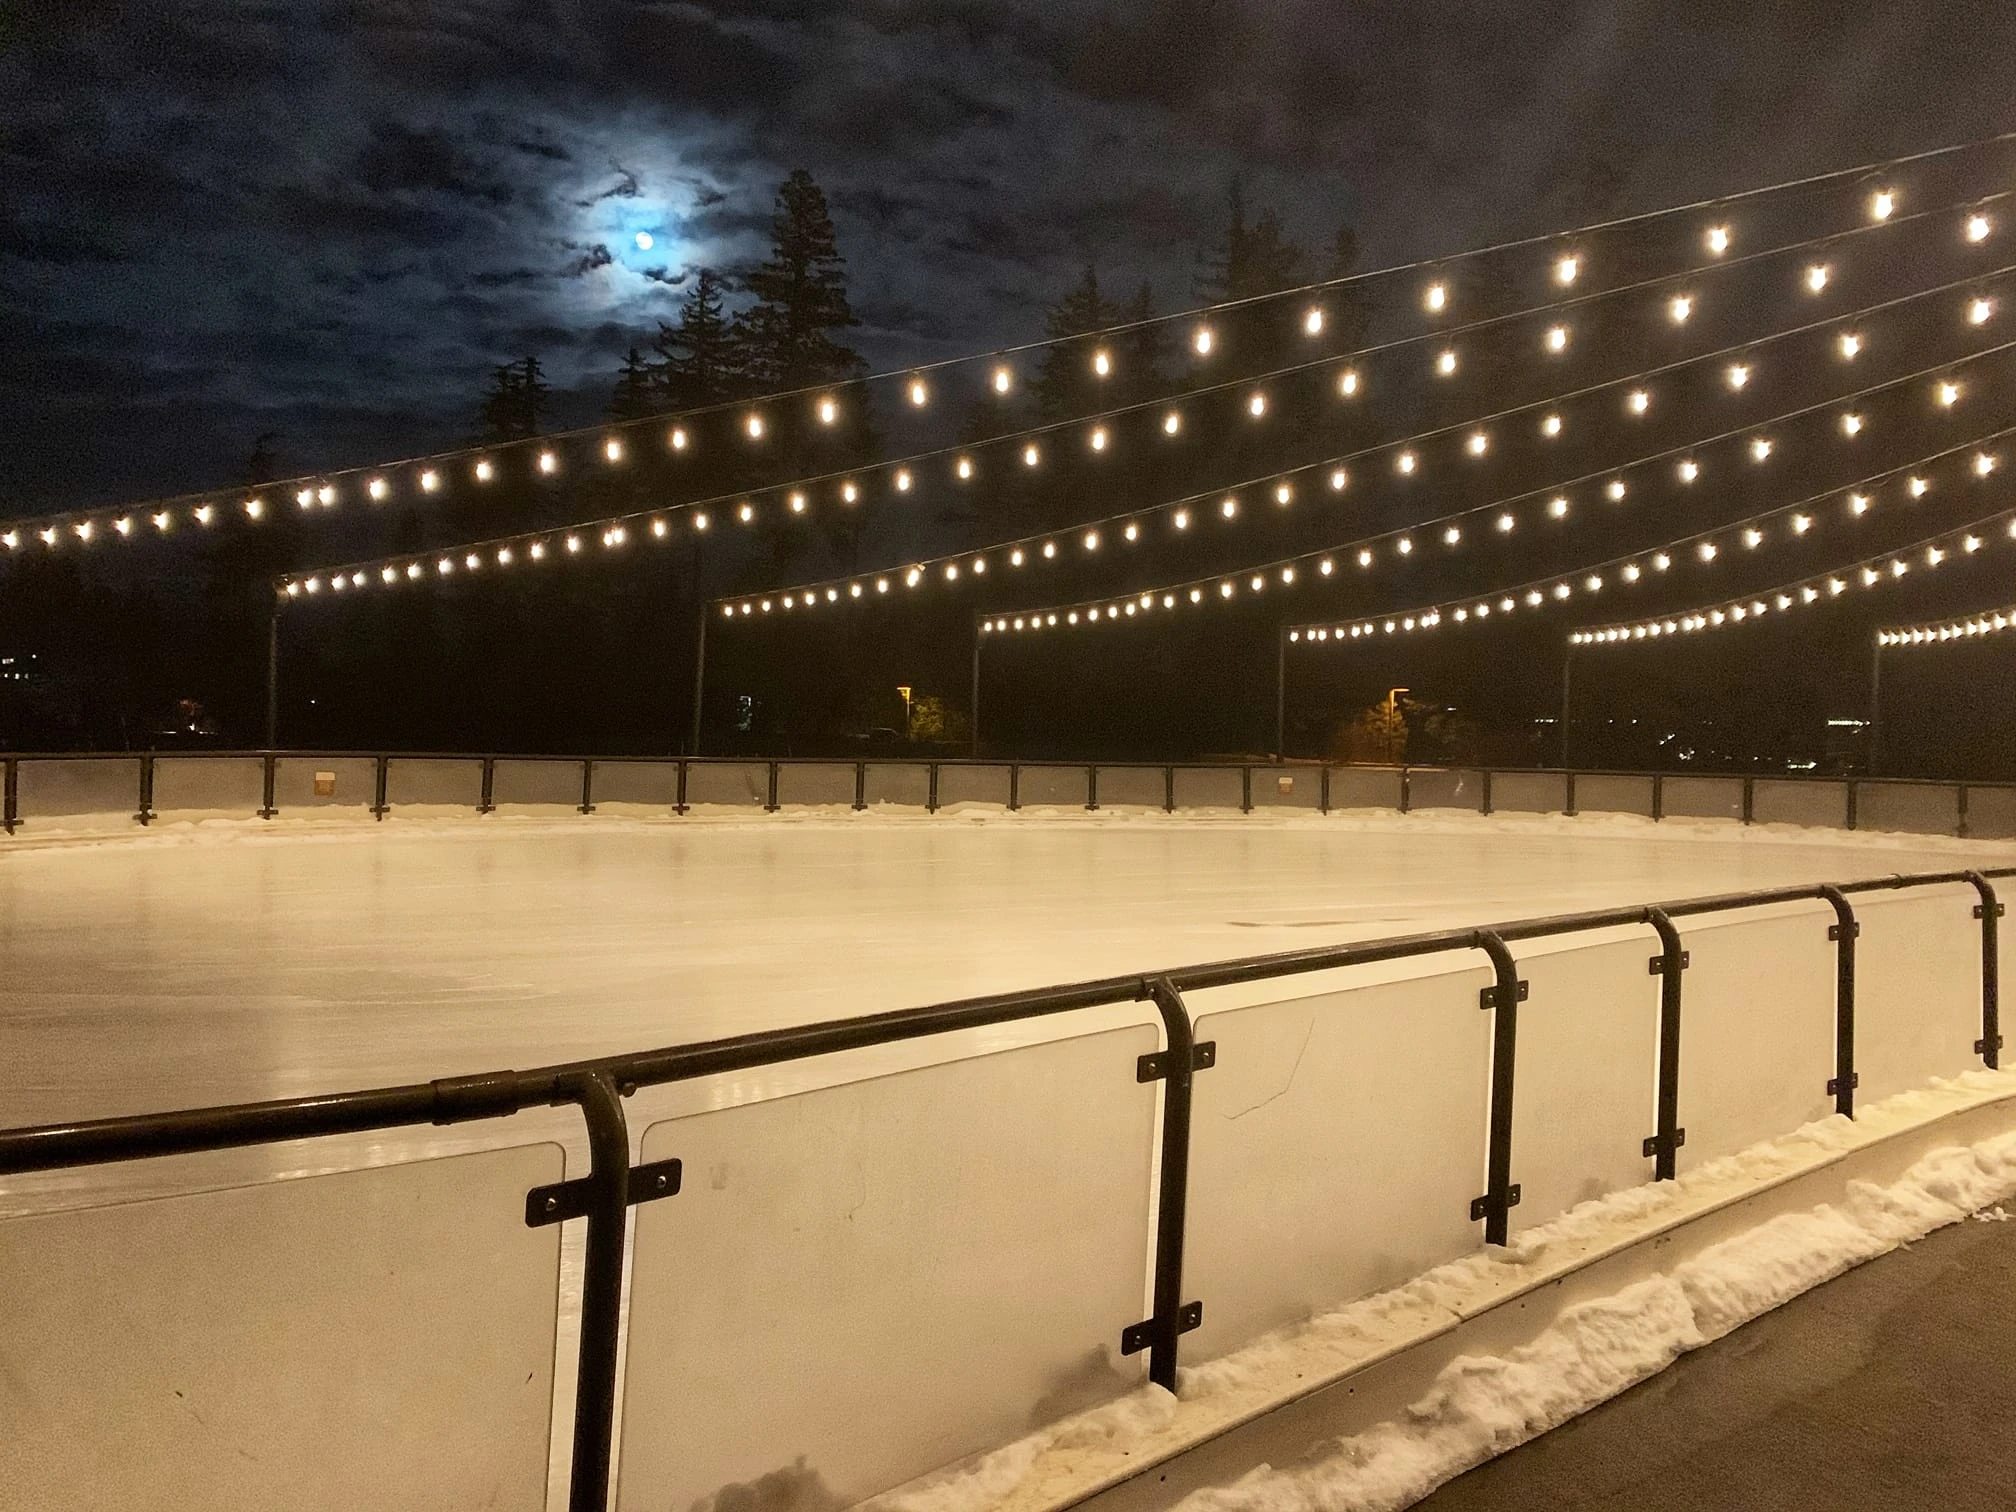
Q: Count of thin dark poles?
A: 6